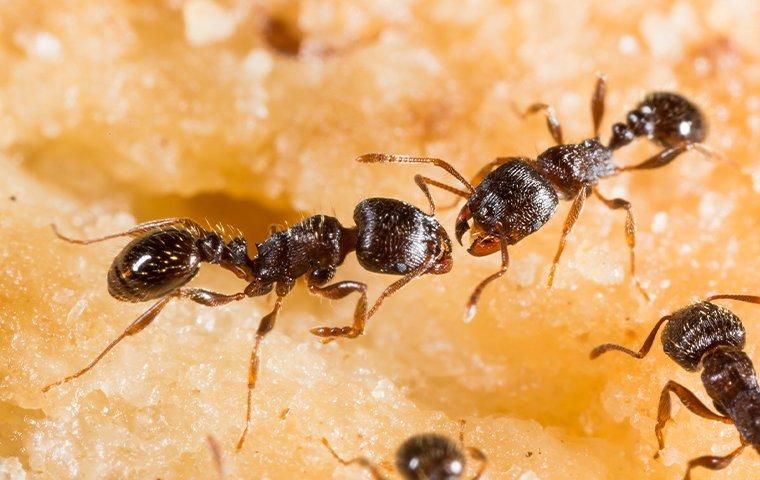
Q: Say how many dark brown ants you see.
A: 4